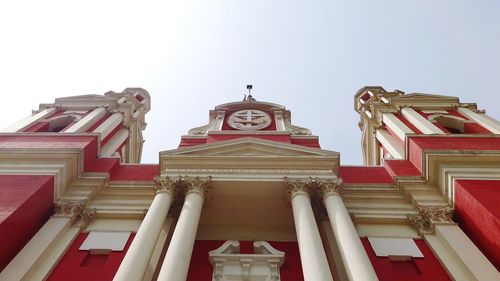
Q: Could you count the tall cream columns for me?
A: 4